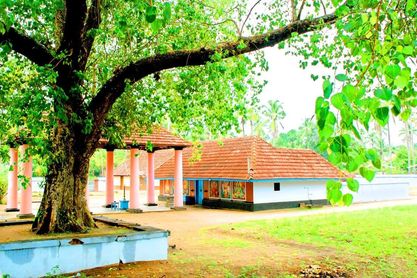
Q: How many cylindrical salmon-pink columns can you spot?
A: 6